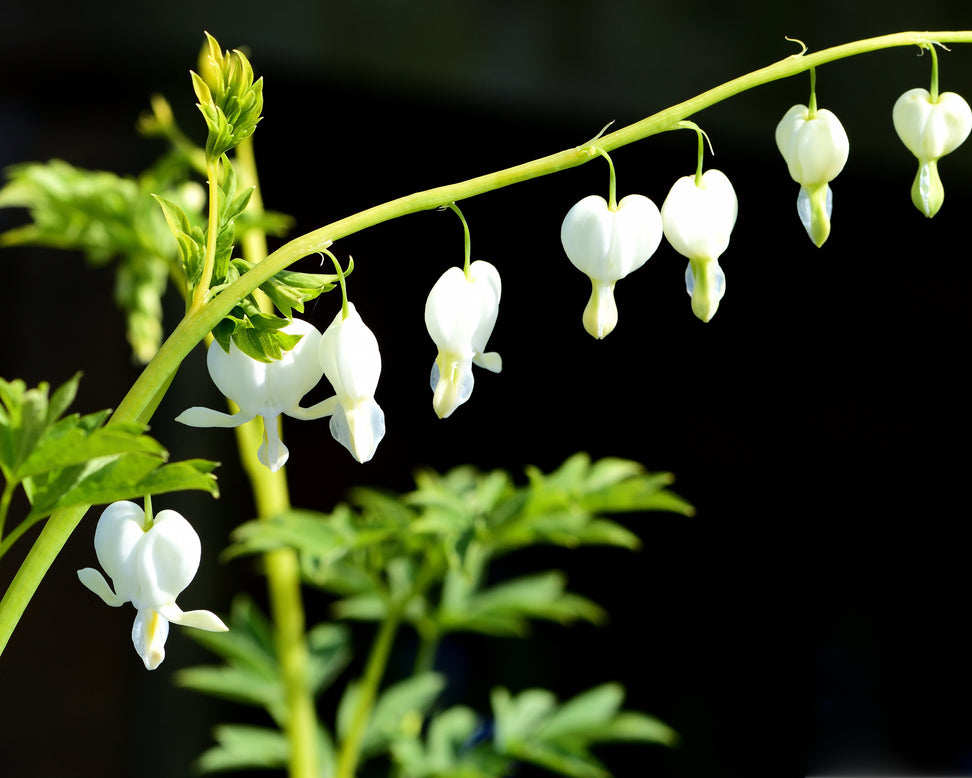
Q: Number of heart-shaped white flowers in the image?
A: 8